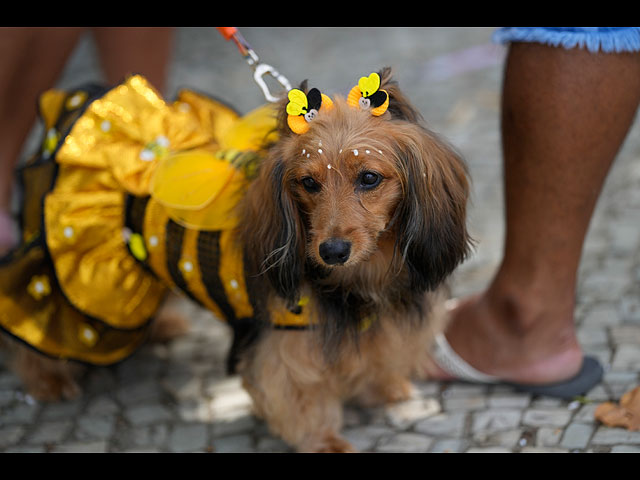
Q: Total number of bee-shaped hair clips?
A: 2